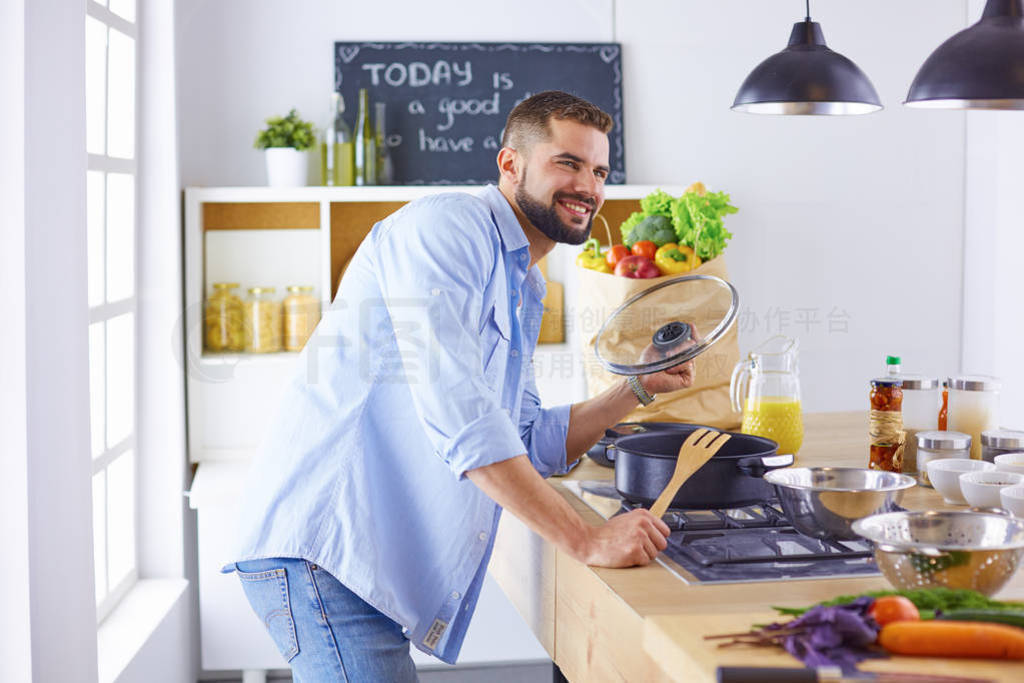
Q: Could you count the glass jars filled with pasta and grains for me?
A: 3